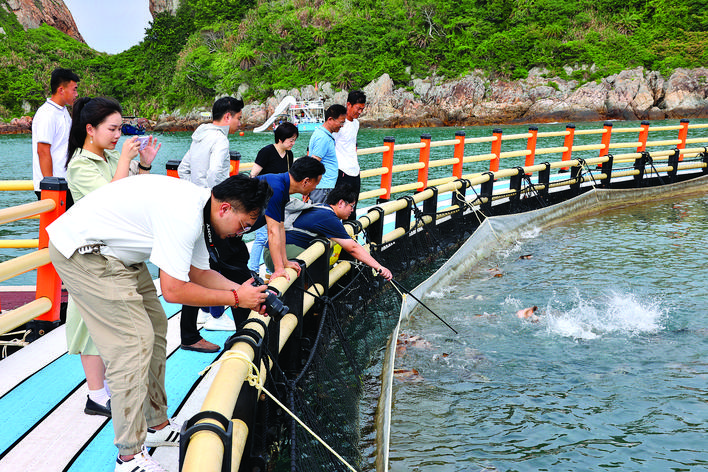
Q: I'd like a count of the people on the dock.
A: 9